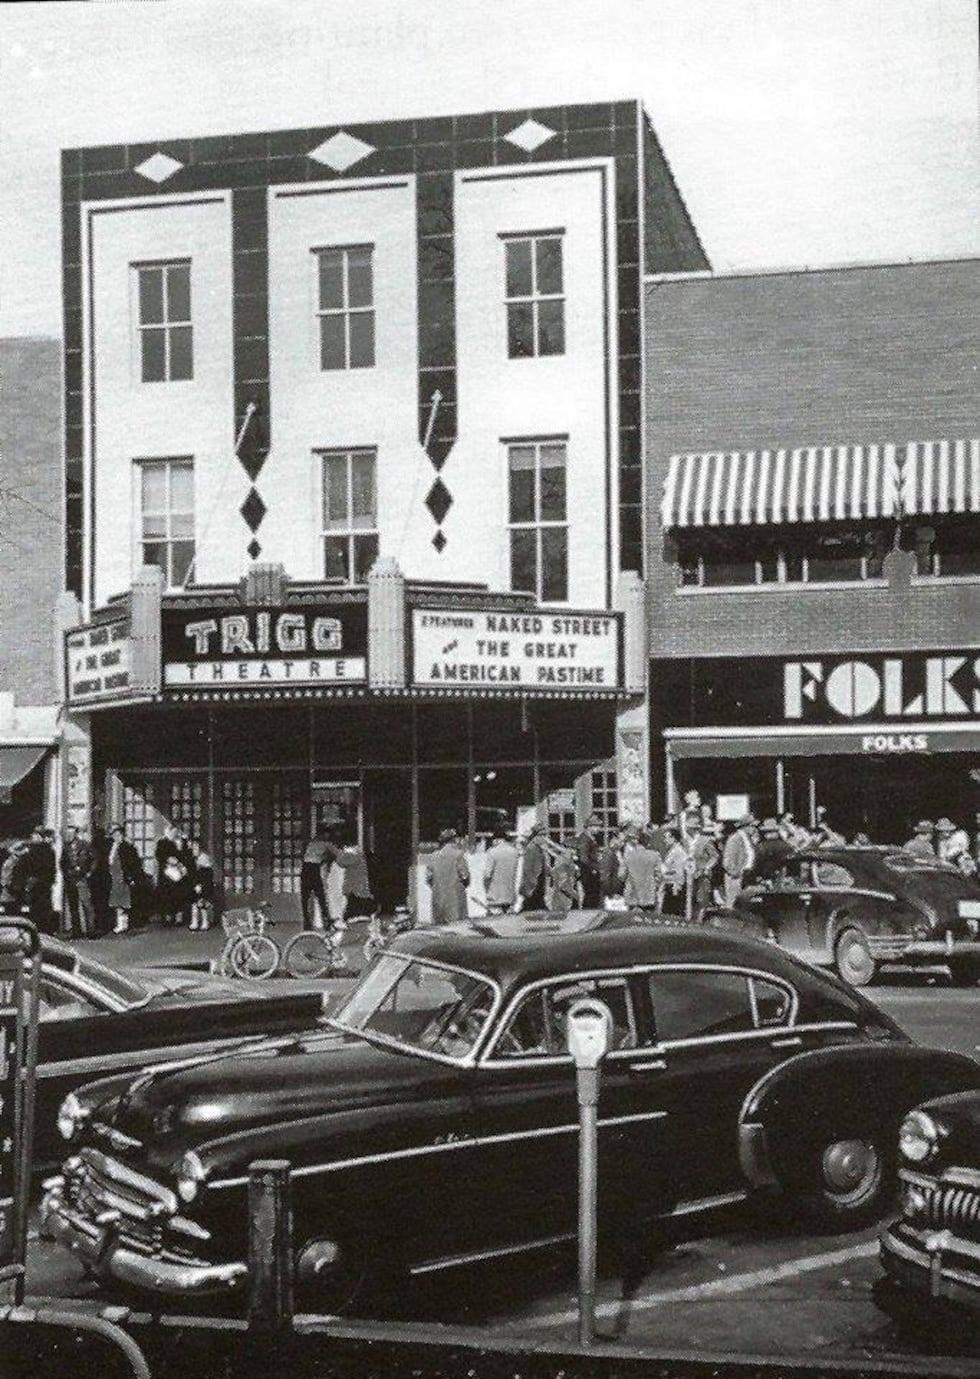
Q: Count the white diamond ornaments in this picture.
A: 3